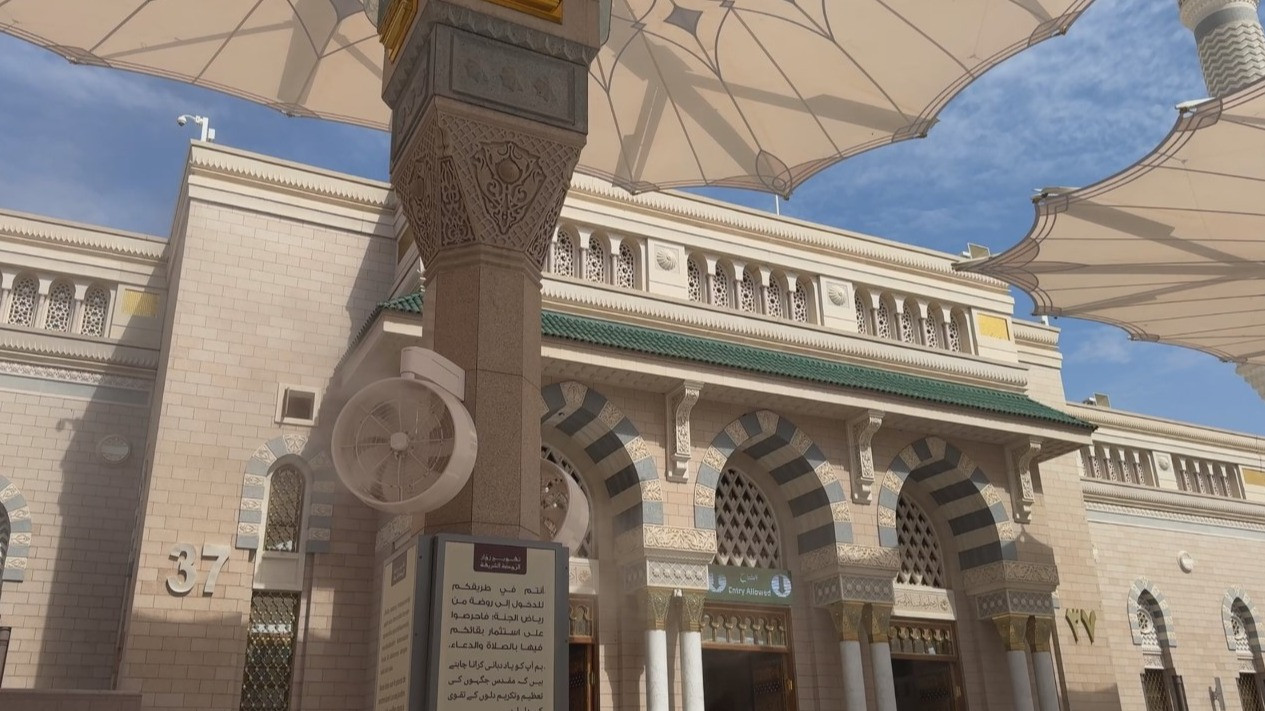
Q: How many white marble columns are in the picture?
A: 6